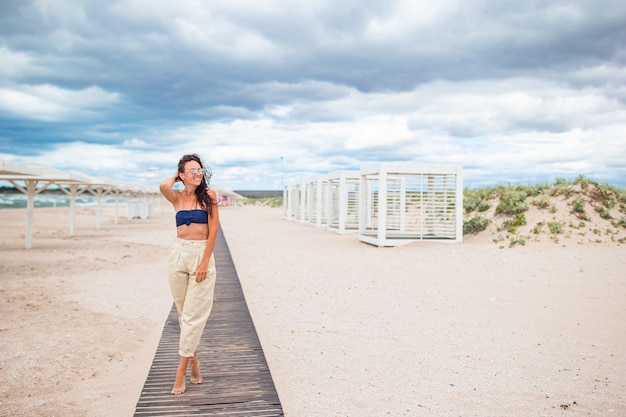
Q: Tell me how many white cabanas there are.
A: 5